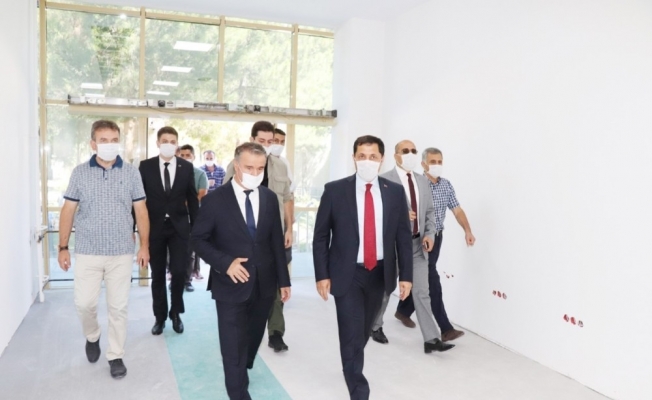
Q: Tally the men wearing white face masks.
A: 10